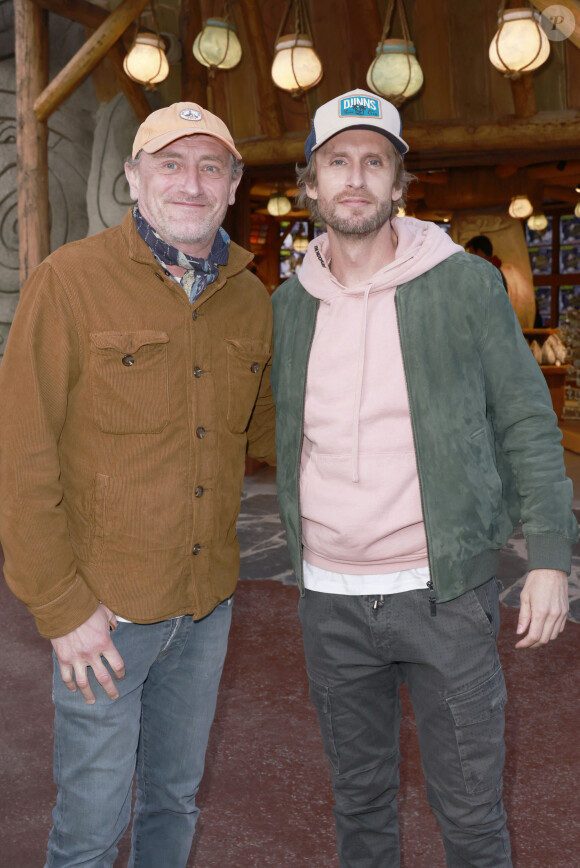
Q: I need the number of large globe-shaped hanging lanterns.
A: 5